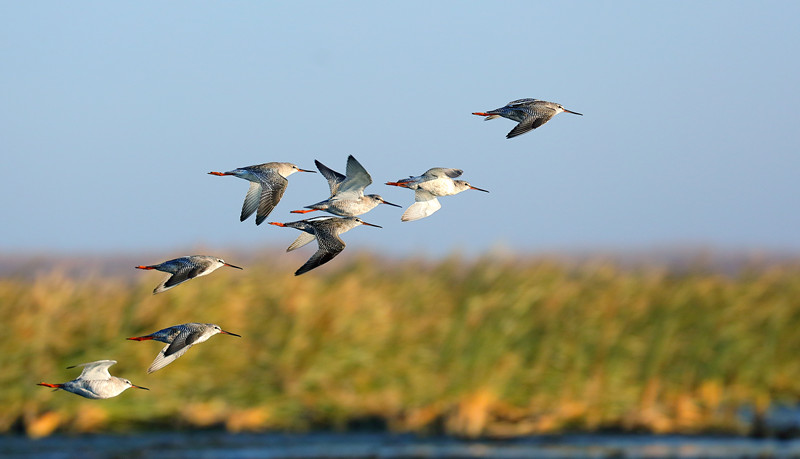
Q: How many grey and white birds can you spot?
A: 8